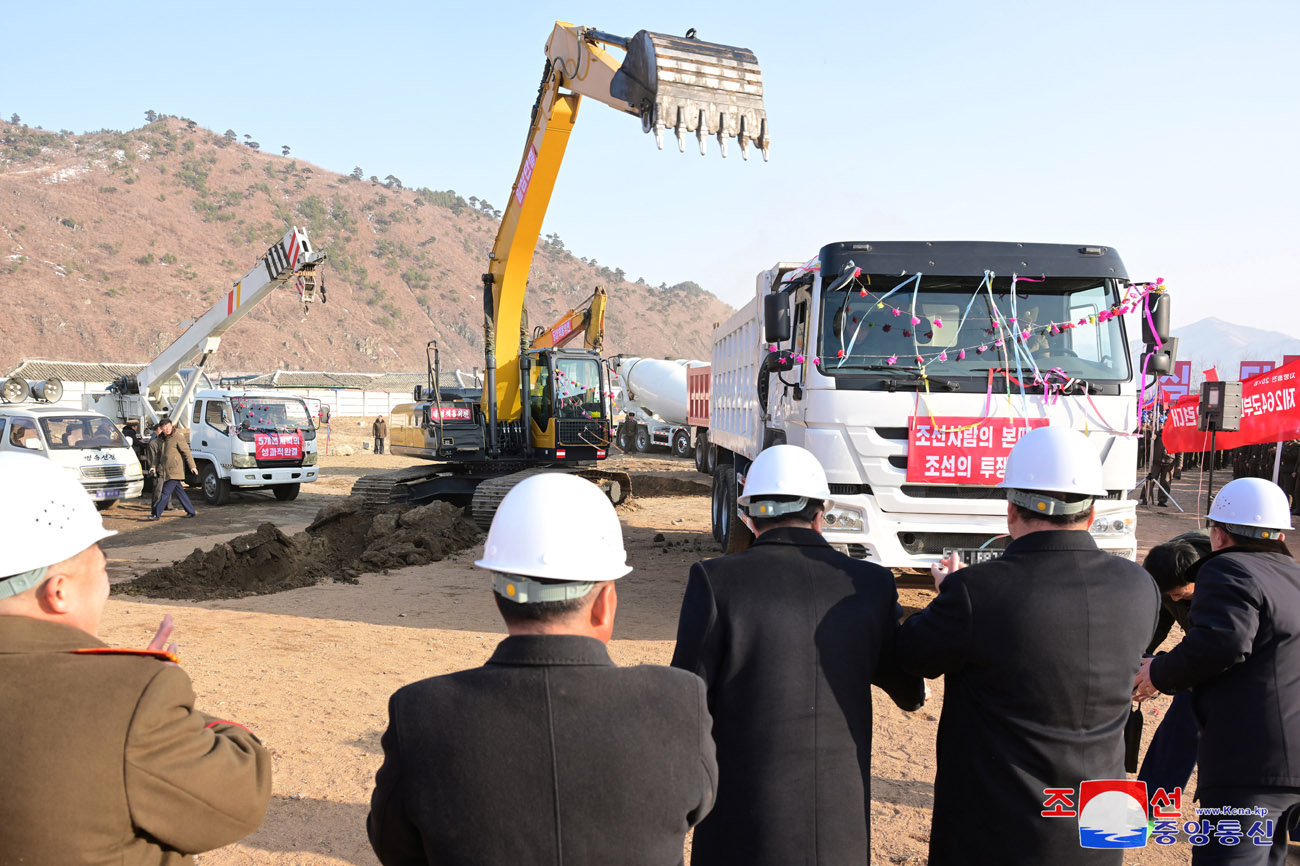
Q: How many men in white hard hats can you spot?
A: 5